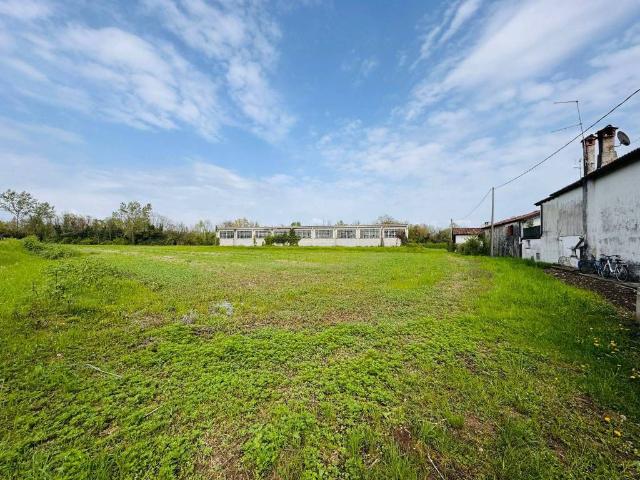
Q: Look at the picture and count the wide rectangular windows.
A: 9